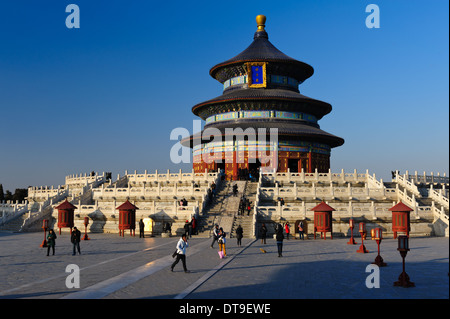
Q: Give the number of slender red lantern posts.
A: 6